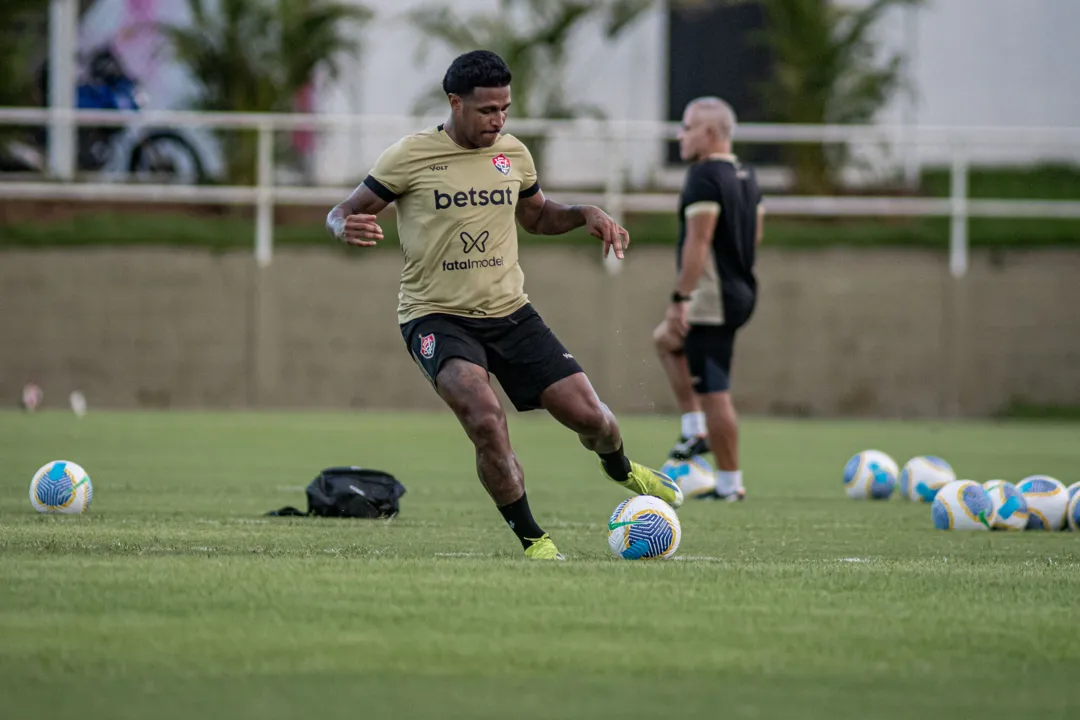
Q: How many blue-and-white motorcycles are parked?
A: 1